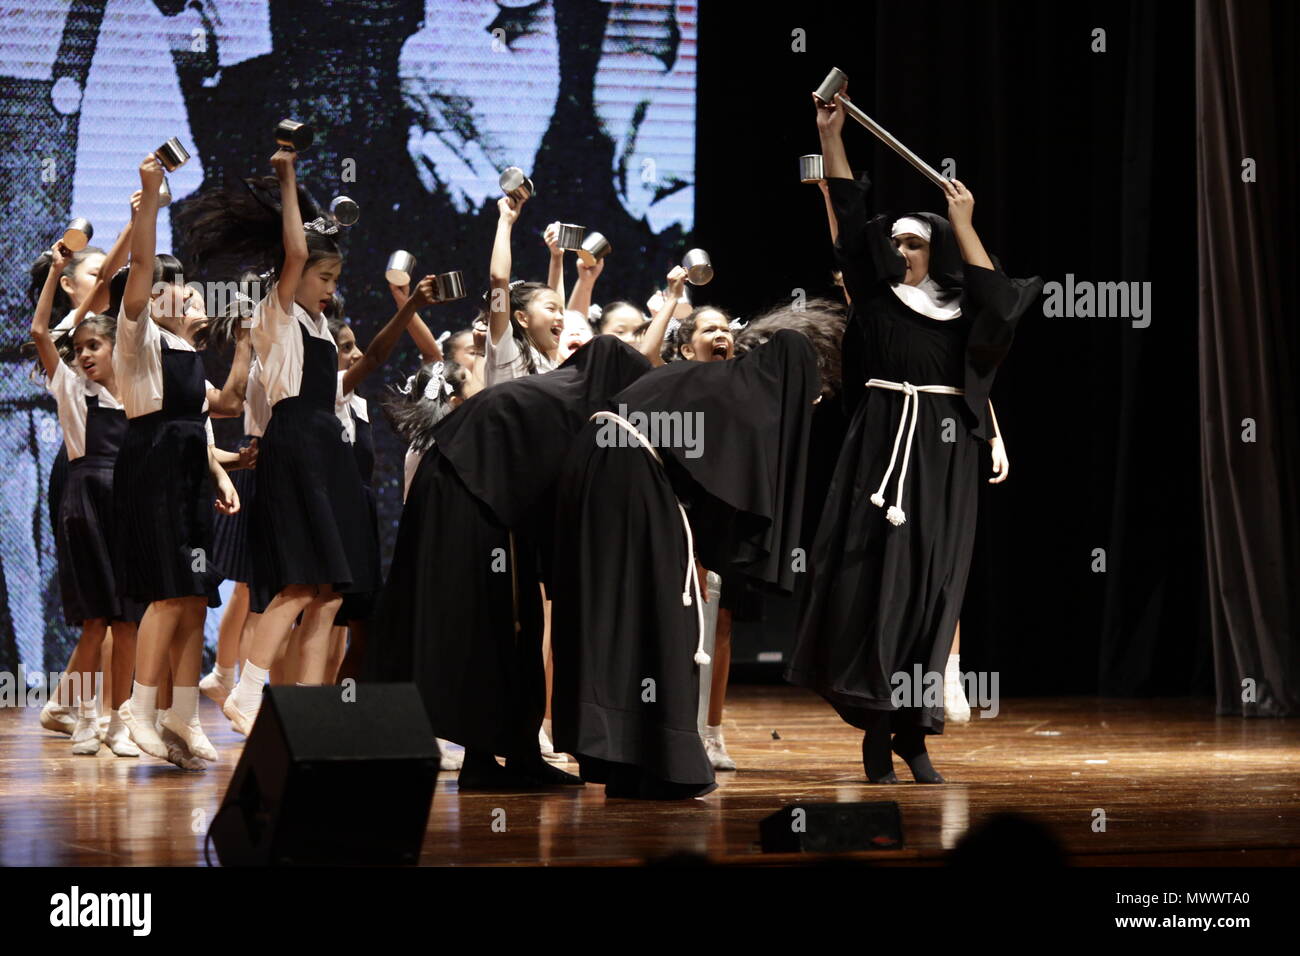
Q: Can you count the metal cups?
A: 14